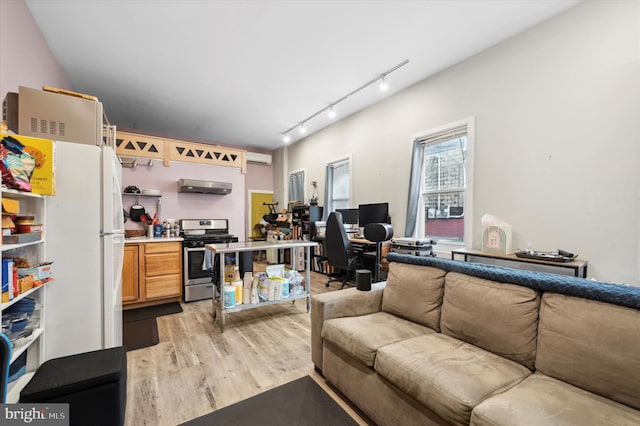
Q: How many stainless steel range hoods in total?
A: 1